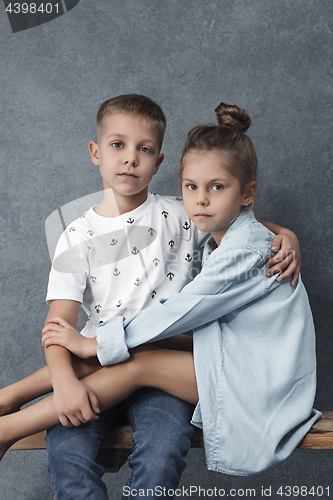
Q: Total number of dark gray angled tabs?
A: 1